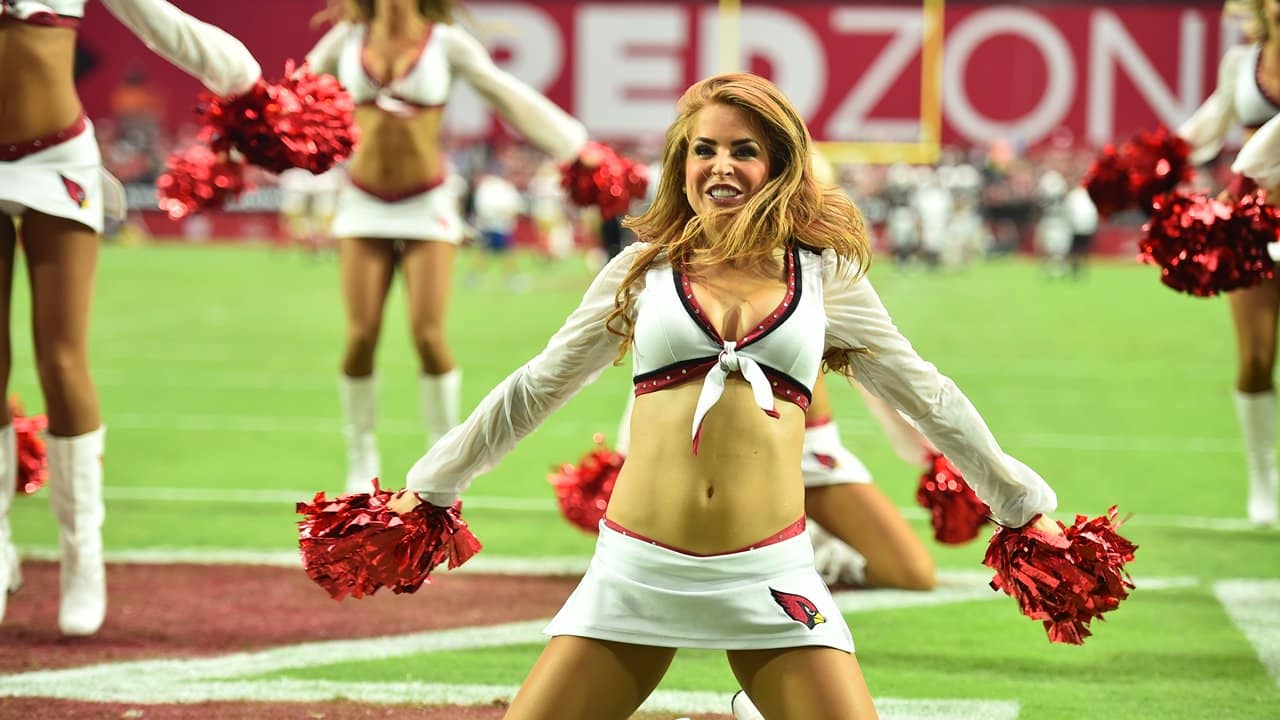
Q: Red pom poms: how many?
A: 10